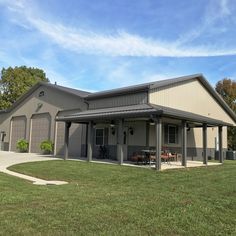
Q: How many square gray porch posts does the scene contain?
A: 7